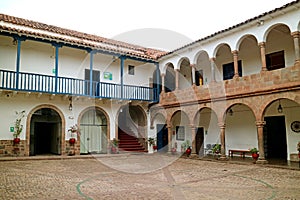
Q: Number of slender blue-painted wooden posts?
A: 5